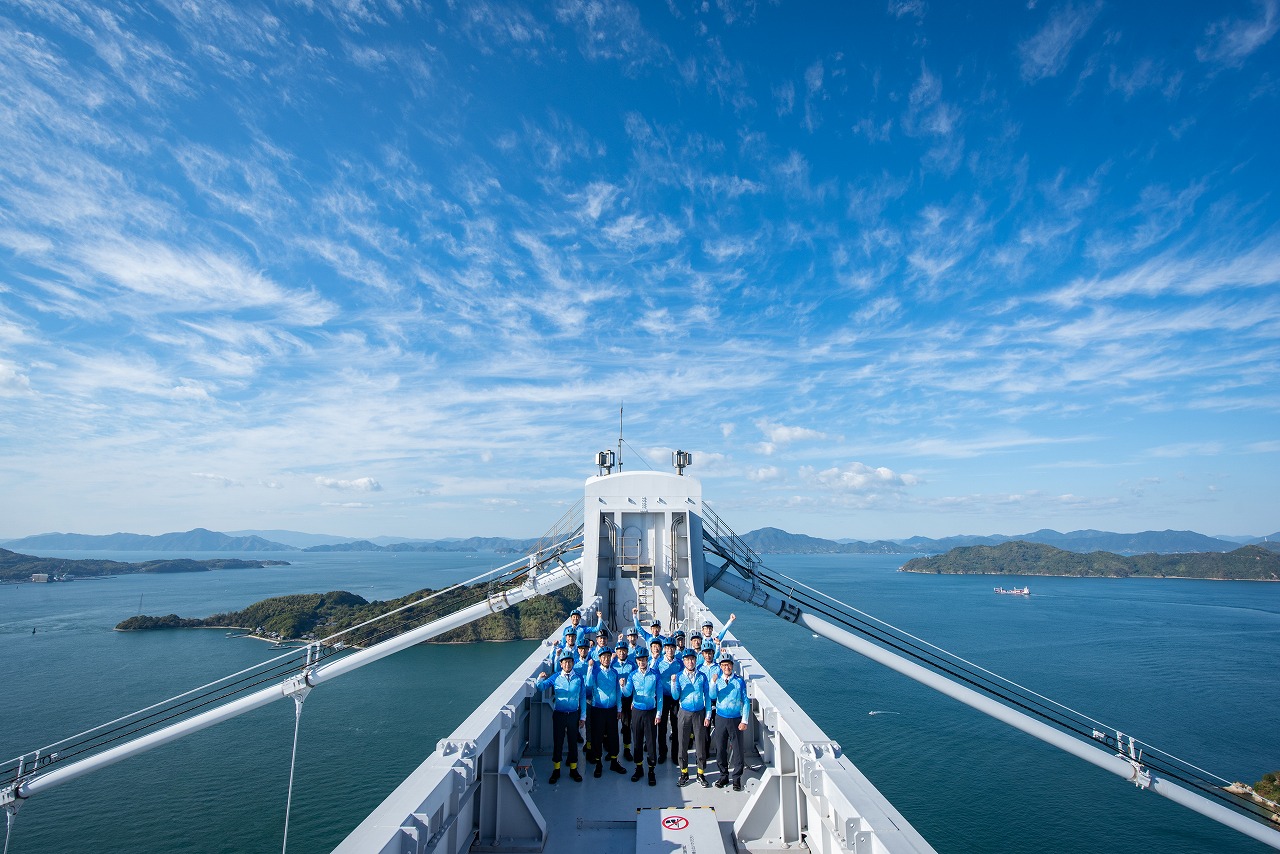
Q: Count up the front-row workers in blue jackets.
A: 5